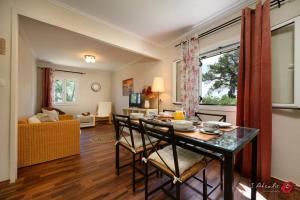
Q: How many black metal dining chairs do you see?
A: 4